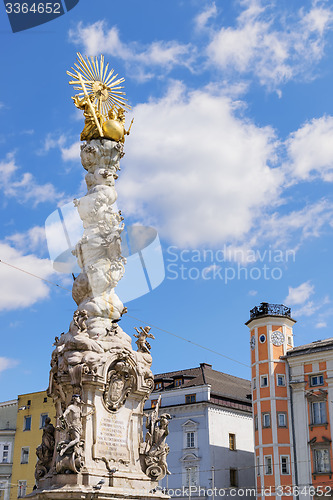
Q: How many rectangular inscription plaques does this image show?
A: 1